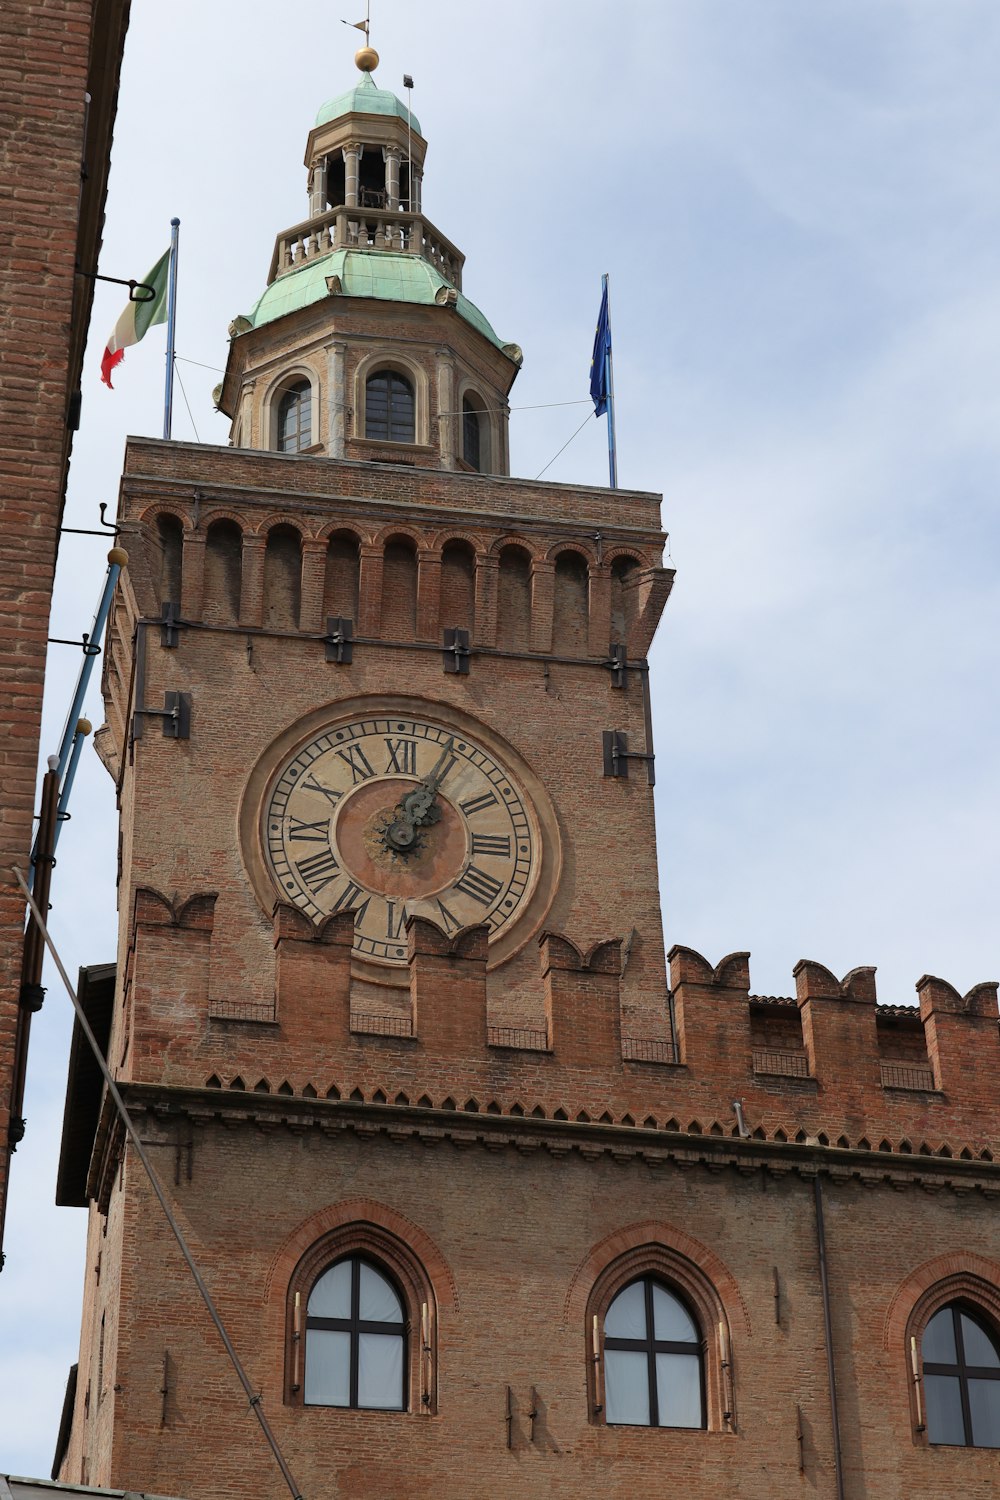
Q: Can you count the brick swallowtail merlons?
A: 7